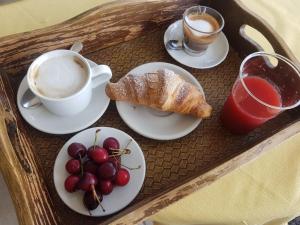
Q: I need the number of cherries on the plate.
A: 12